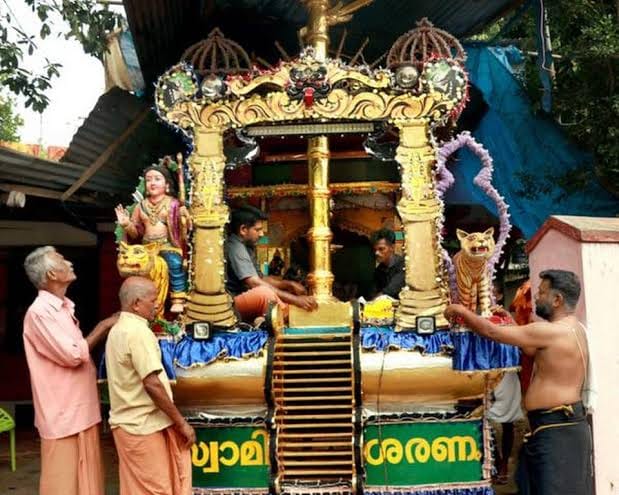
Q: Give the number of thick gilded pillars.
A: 2